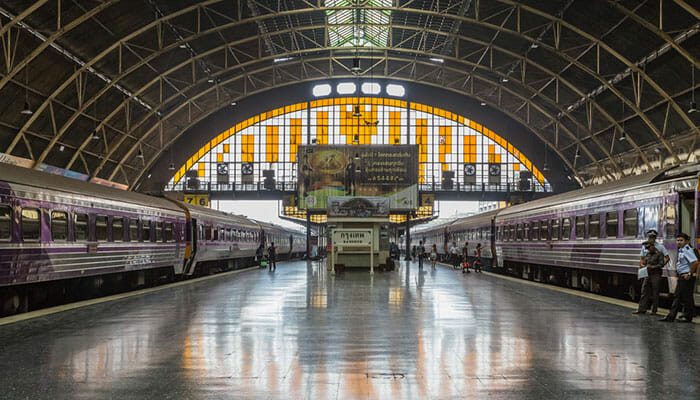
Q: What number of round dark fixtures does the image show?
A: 4